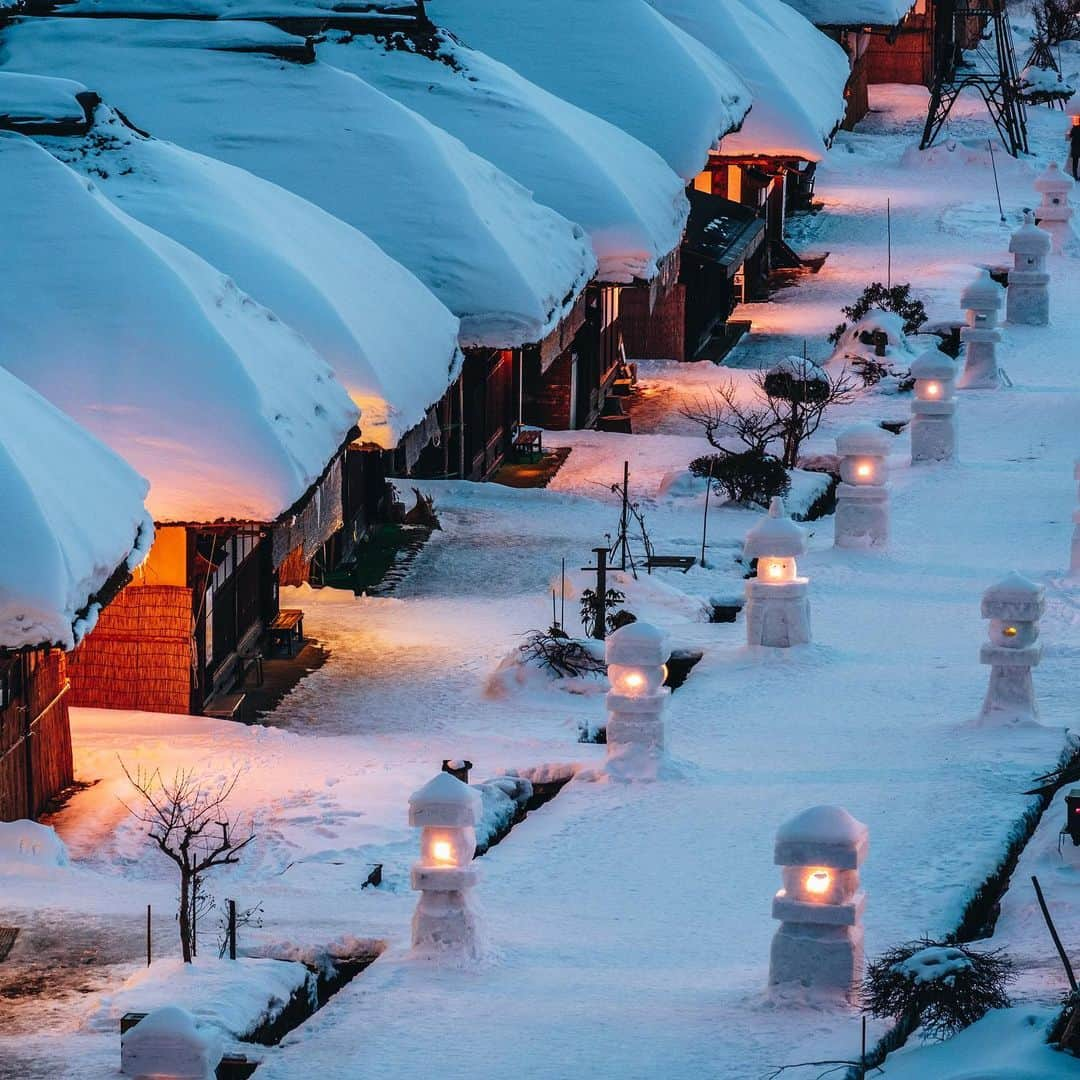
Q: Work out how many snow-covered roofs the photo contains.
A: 8